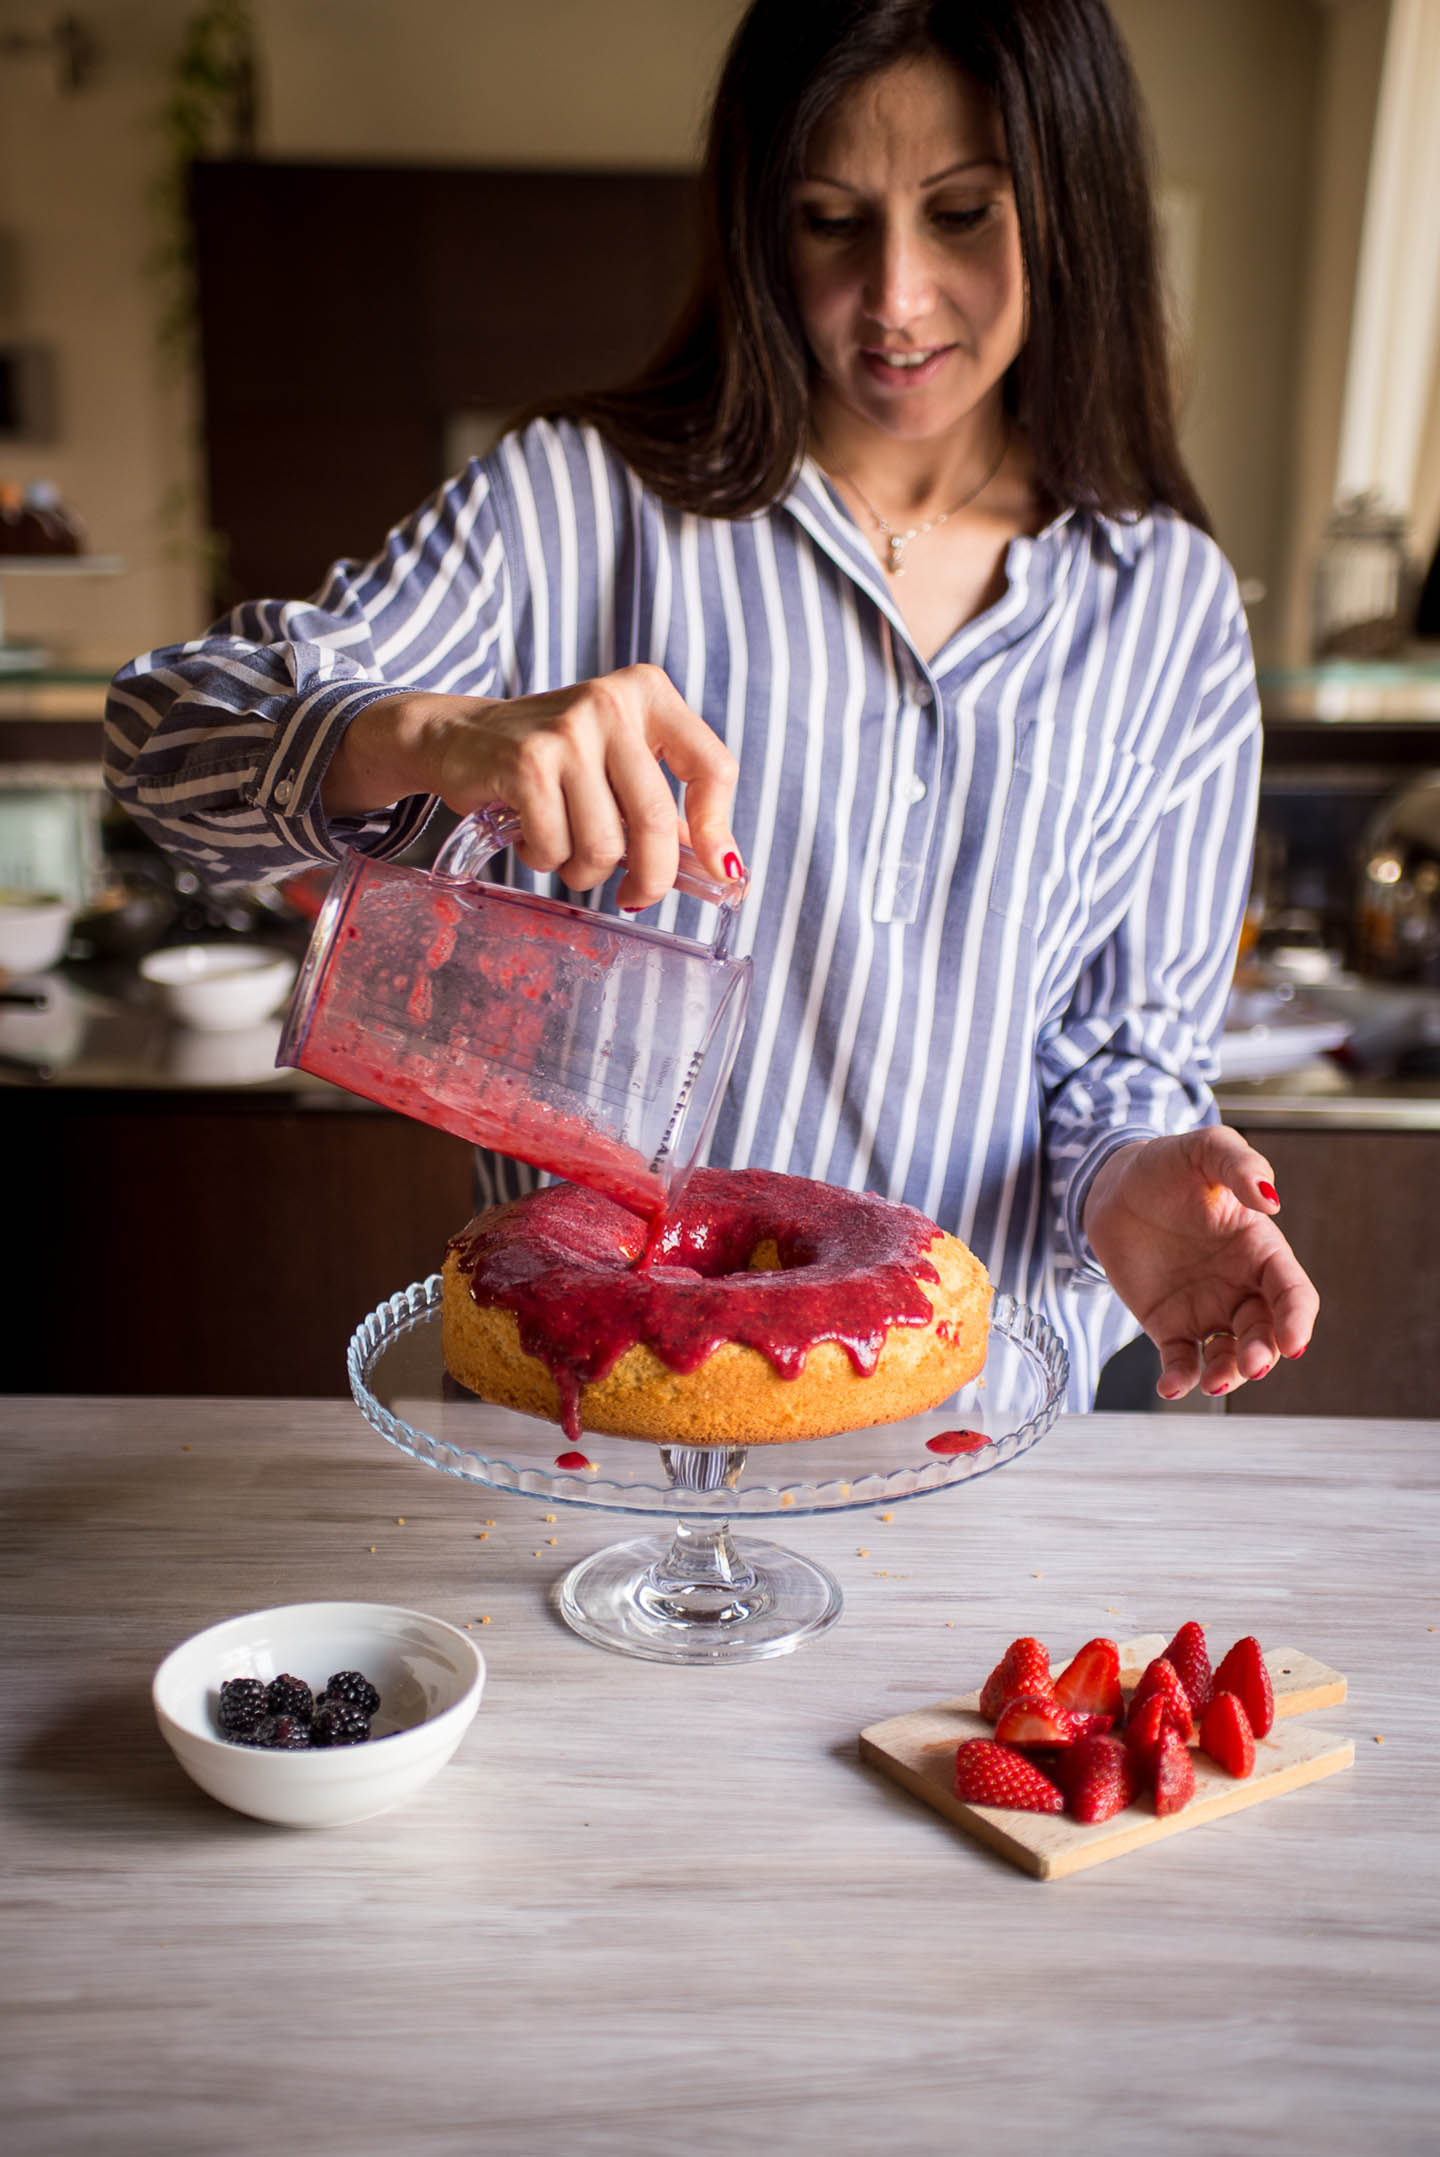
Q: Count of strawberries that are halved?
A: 11